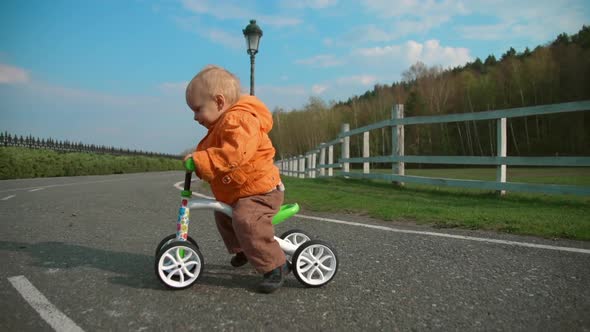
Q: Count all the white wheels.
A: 4